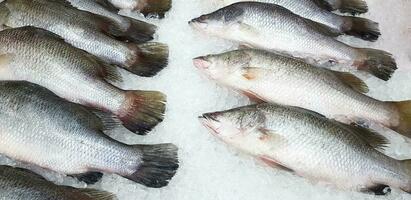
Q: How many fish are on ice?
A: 11